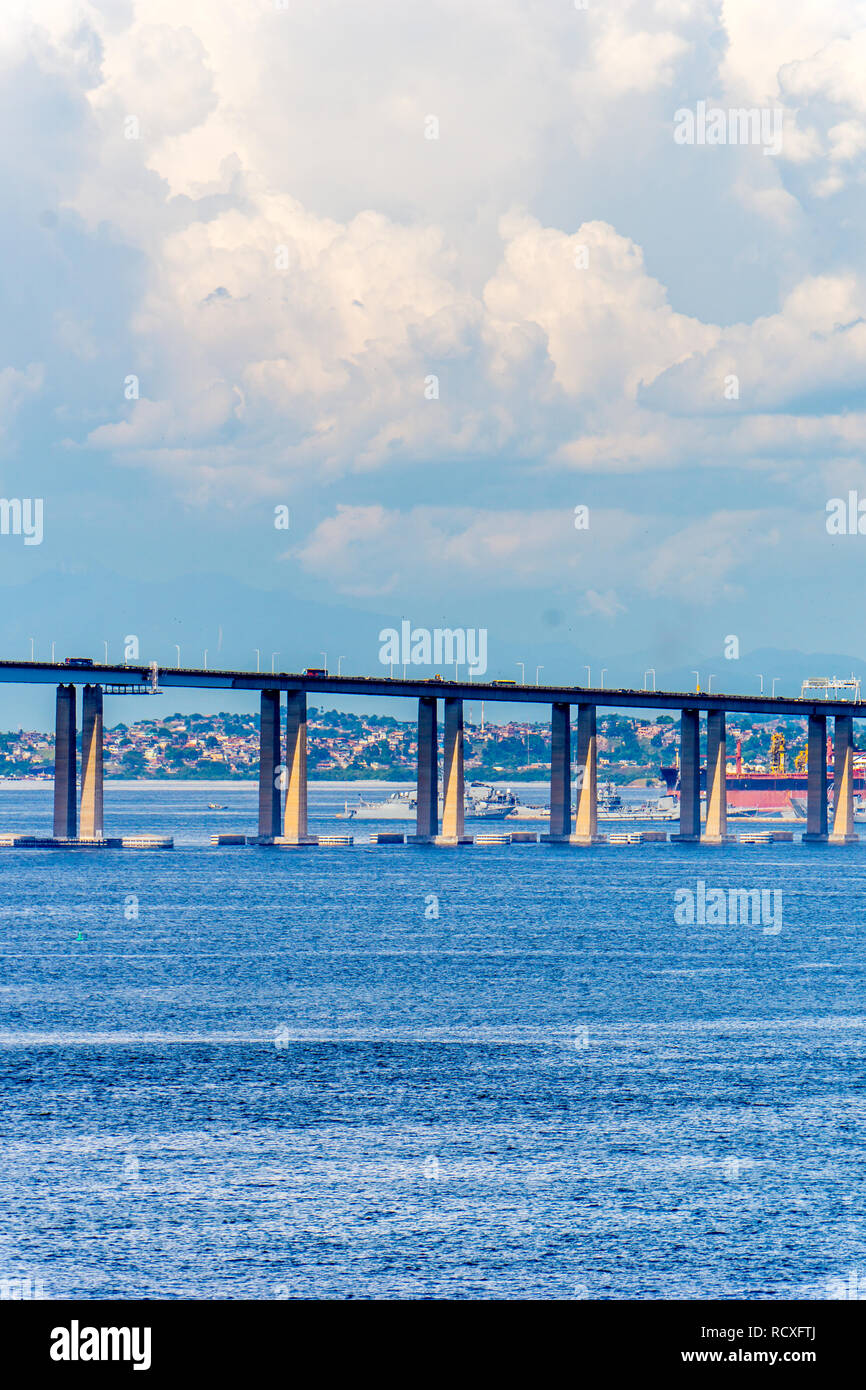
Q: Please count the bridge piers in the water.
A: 12